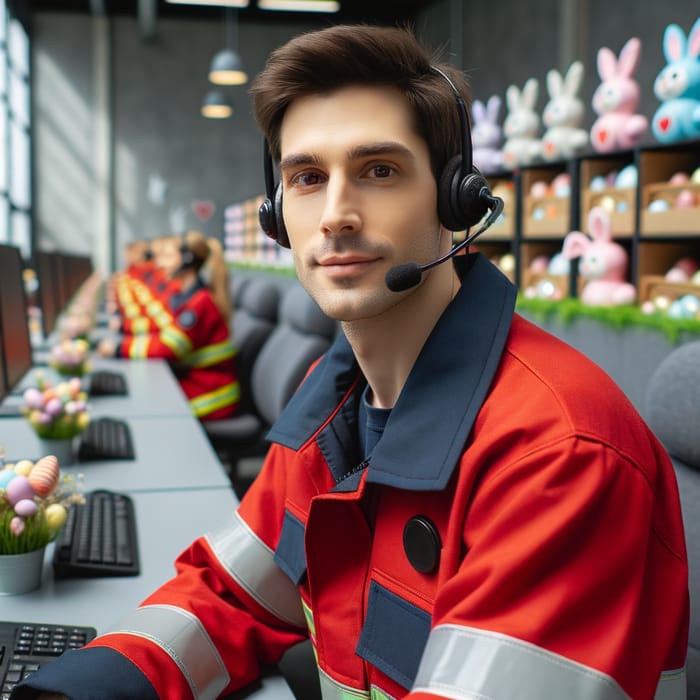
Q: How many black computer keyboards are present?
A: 4